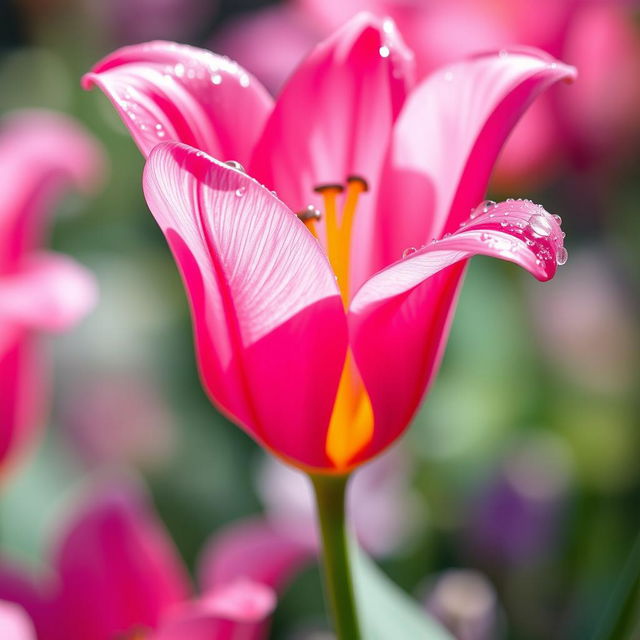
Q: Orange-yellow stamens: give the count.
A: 3